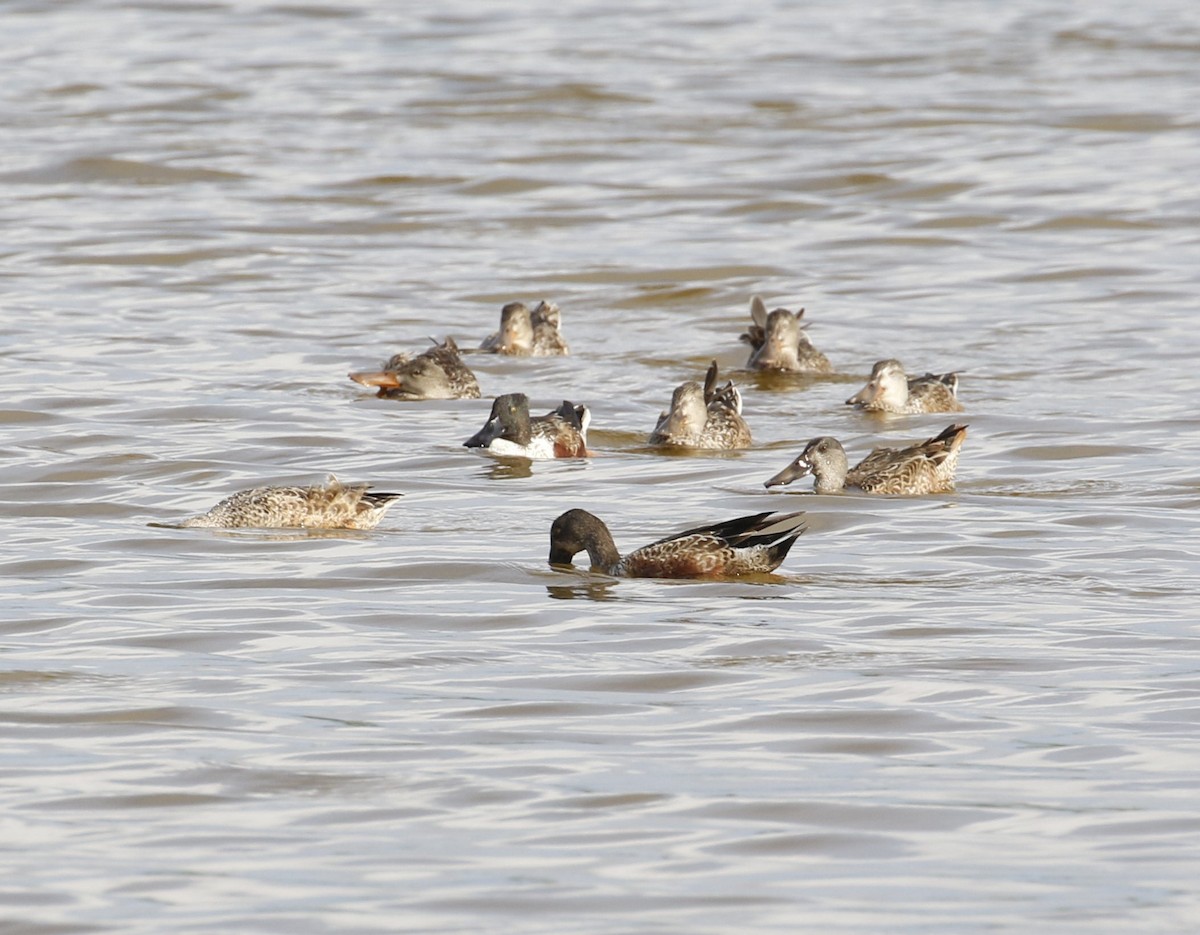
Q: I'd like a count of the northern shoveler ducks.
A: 9